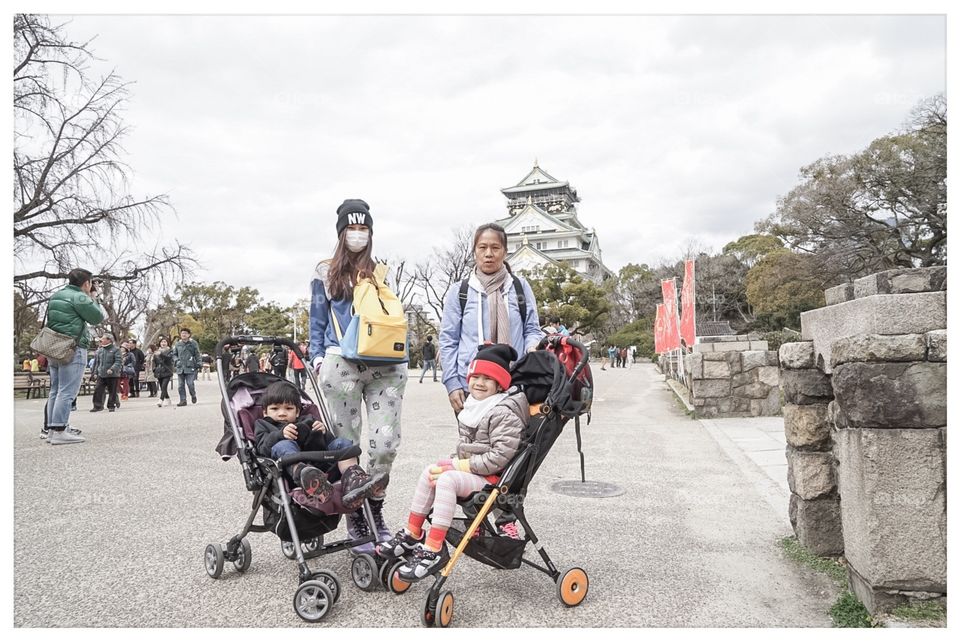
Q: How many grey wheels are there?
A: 7